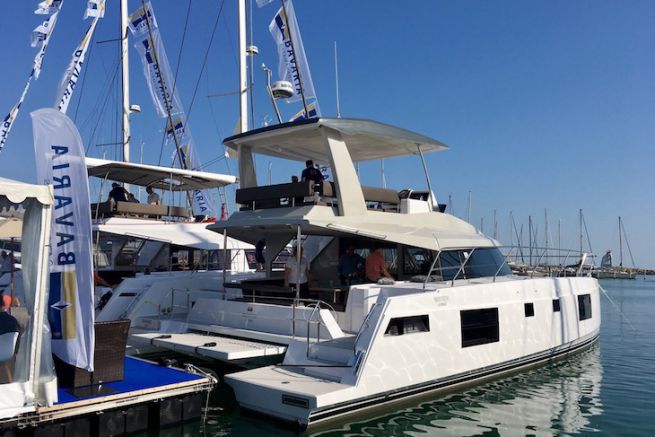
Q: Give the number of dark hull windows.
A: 5